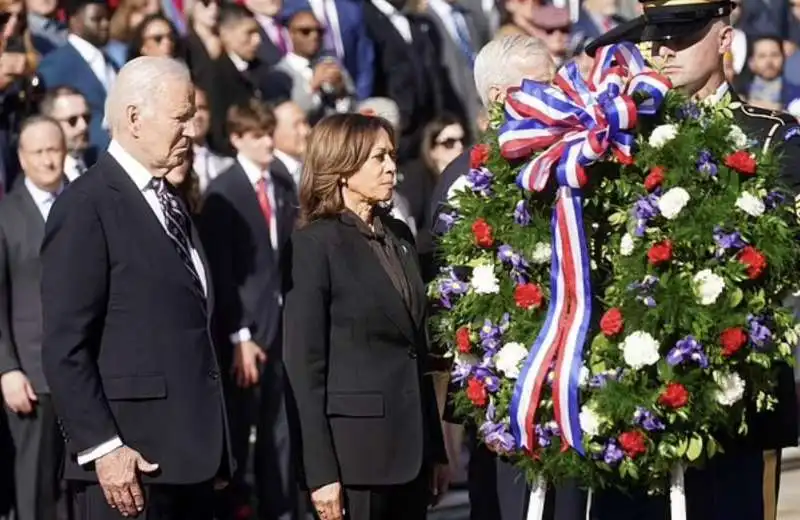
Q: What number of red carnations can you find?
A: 13